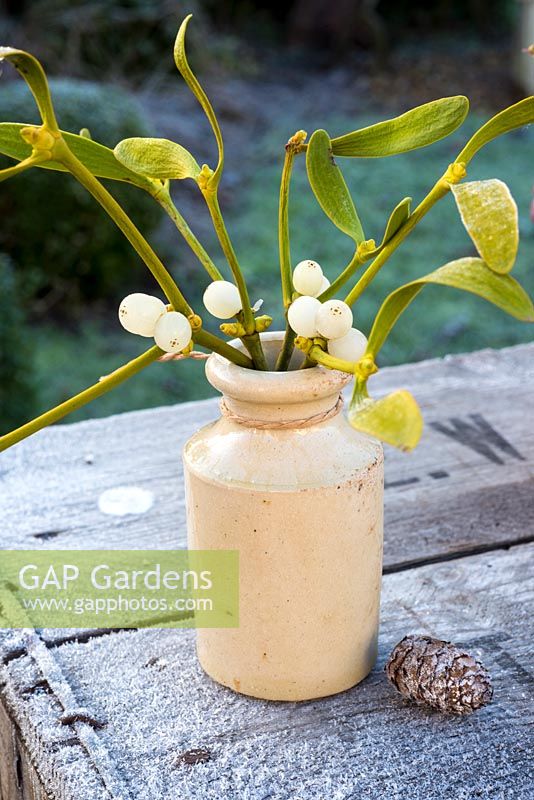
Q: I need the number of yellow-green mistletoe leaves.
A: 12